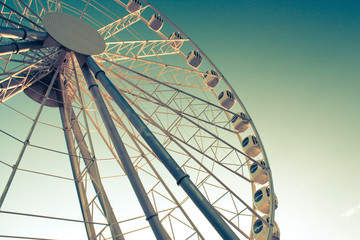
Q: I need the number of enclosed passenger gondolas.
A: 11